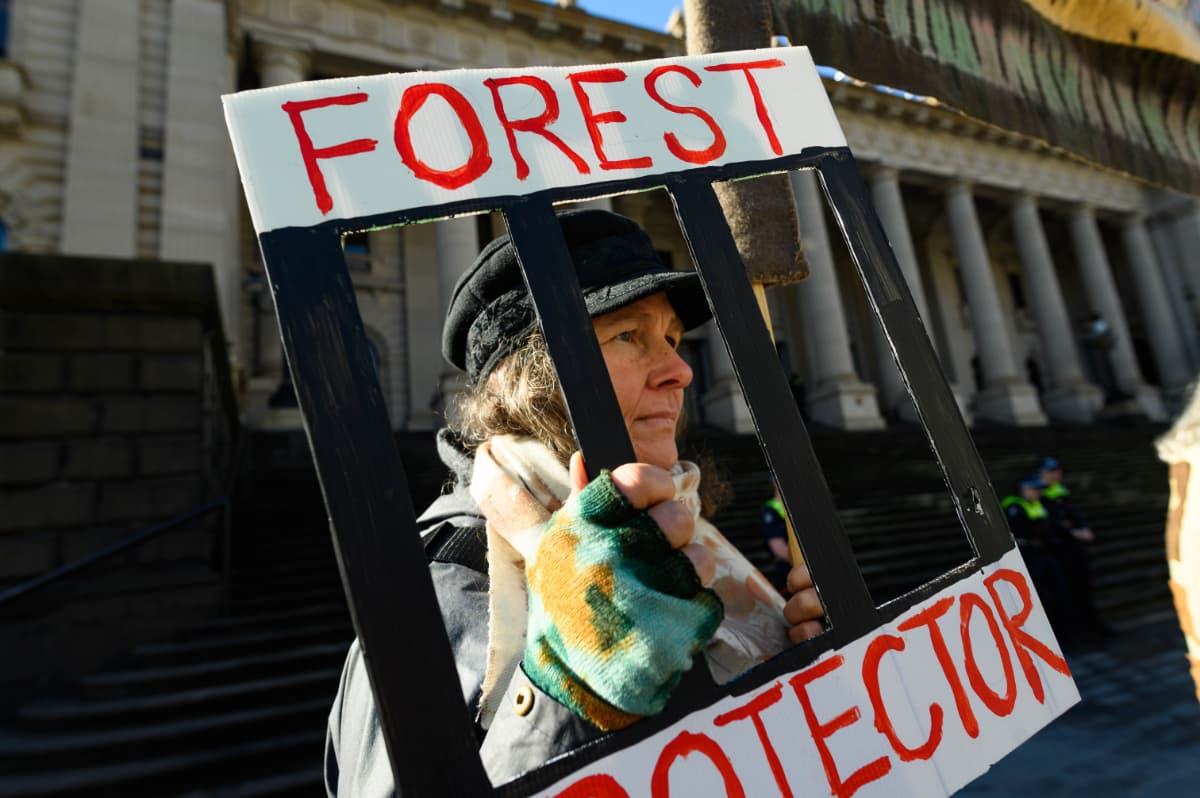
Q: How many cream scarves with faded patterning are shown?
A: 1